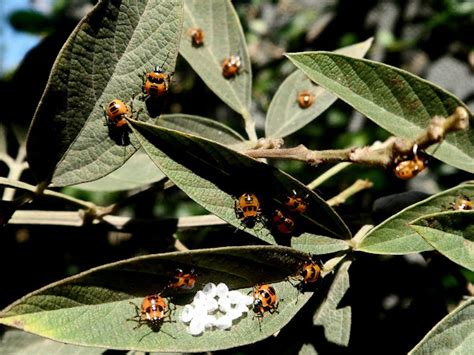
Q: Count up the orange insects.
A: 14